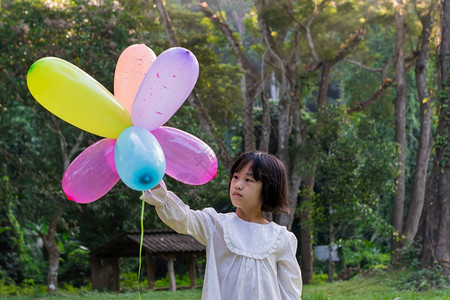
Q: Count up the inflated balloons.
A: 6